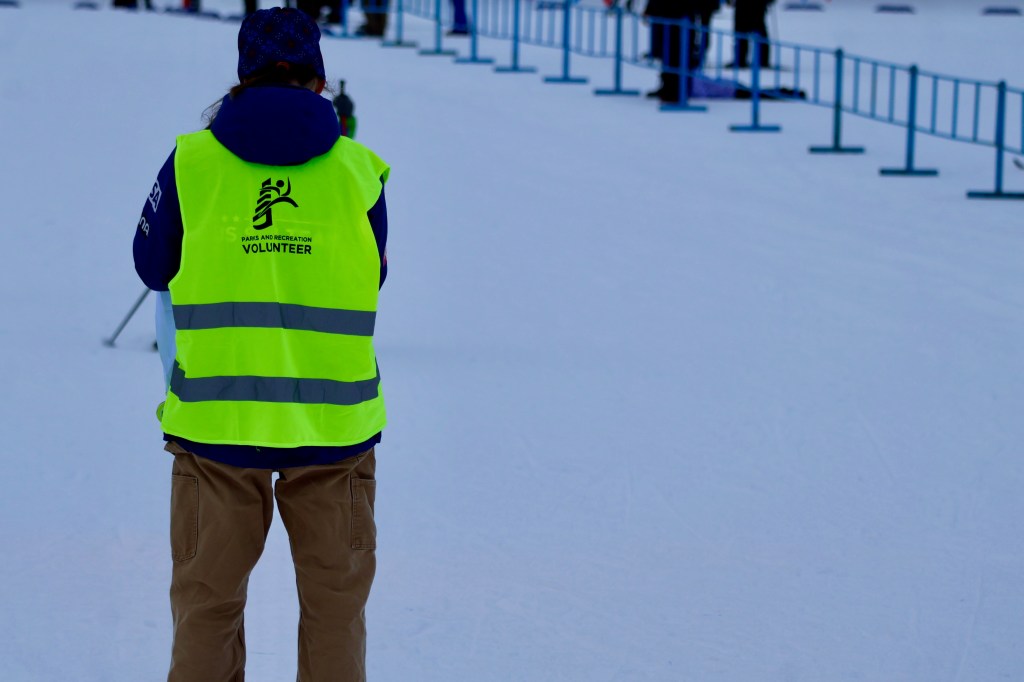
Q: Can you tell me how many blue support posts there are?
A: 12